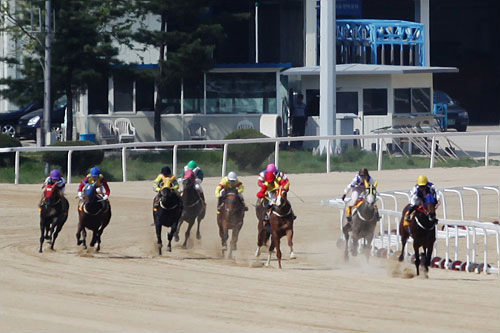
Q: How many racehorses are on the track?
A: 9